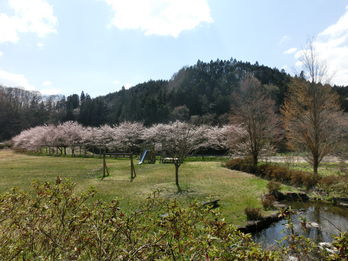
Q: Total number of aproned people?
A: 0